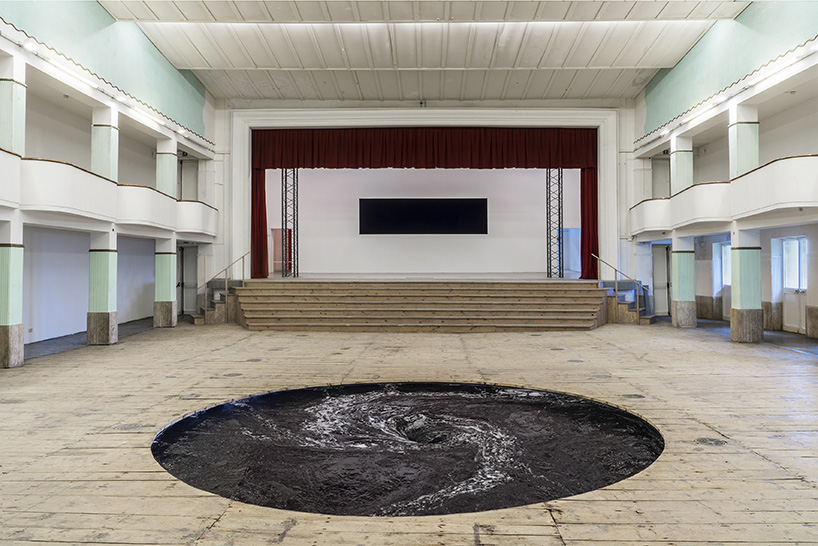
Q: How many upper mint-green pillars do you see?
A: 5